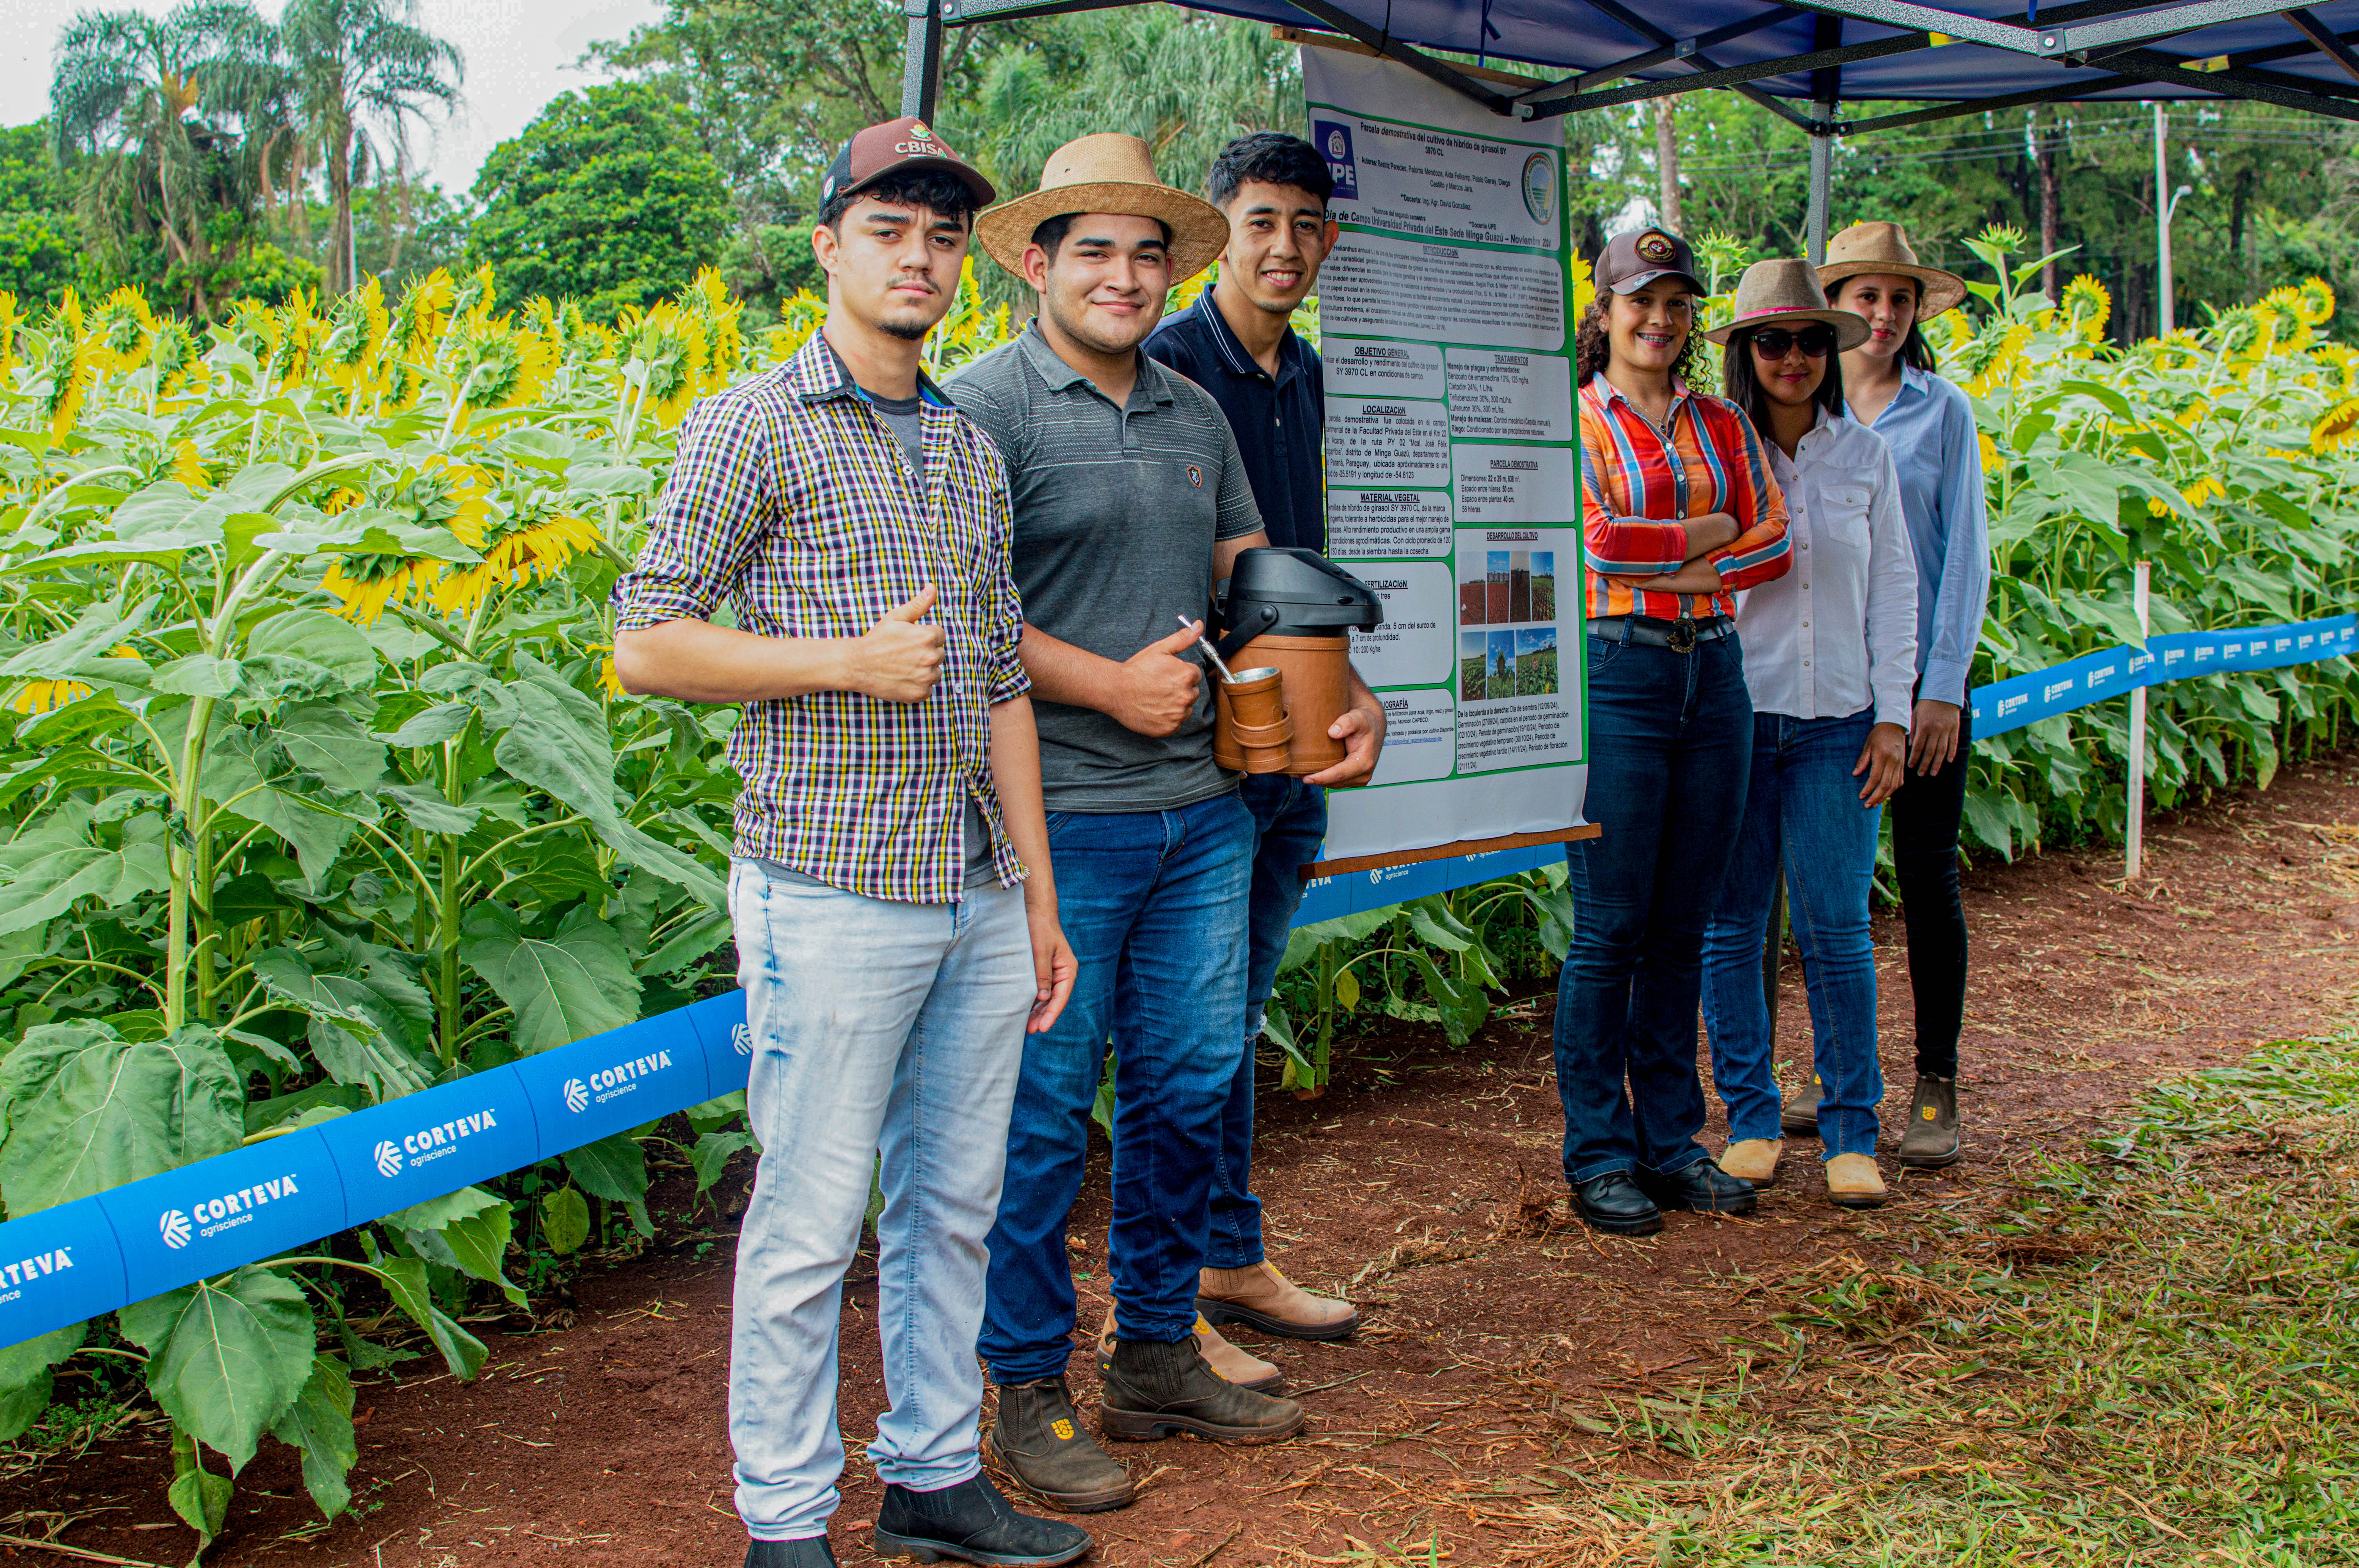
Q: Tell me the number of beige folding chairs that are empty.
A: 0